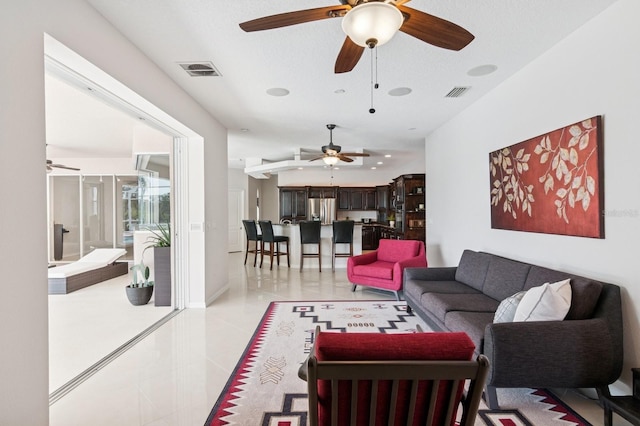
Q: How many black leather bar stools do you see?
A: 4